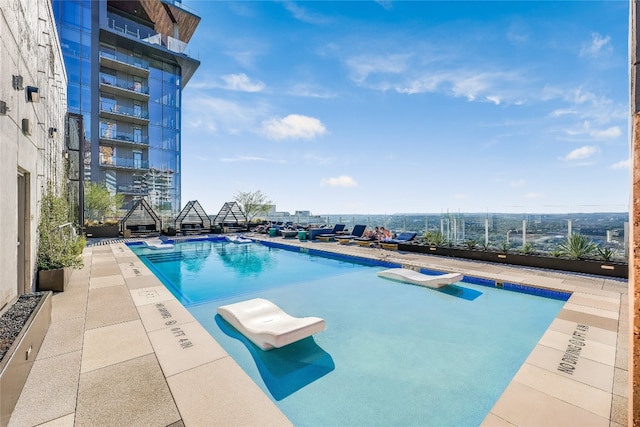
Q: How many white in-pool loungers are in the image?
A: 4